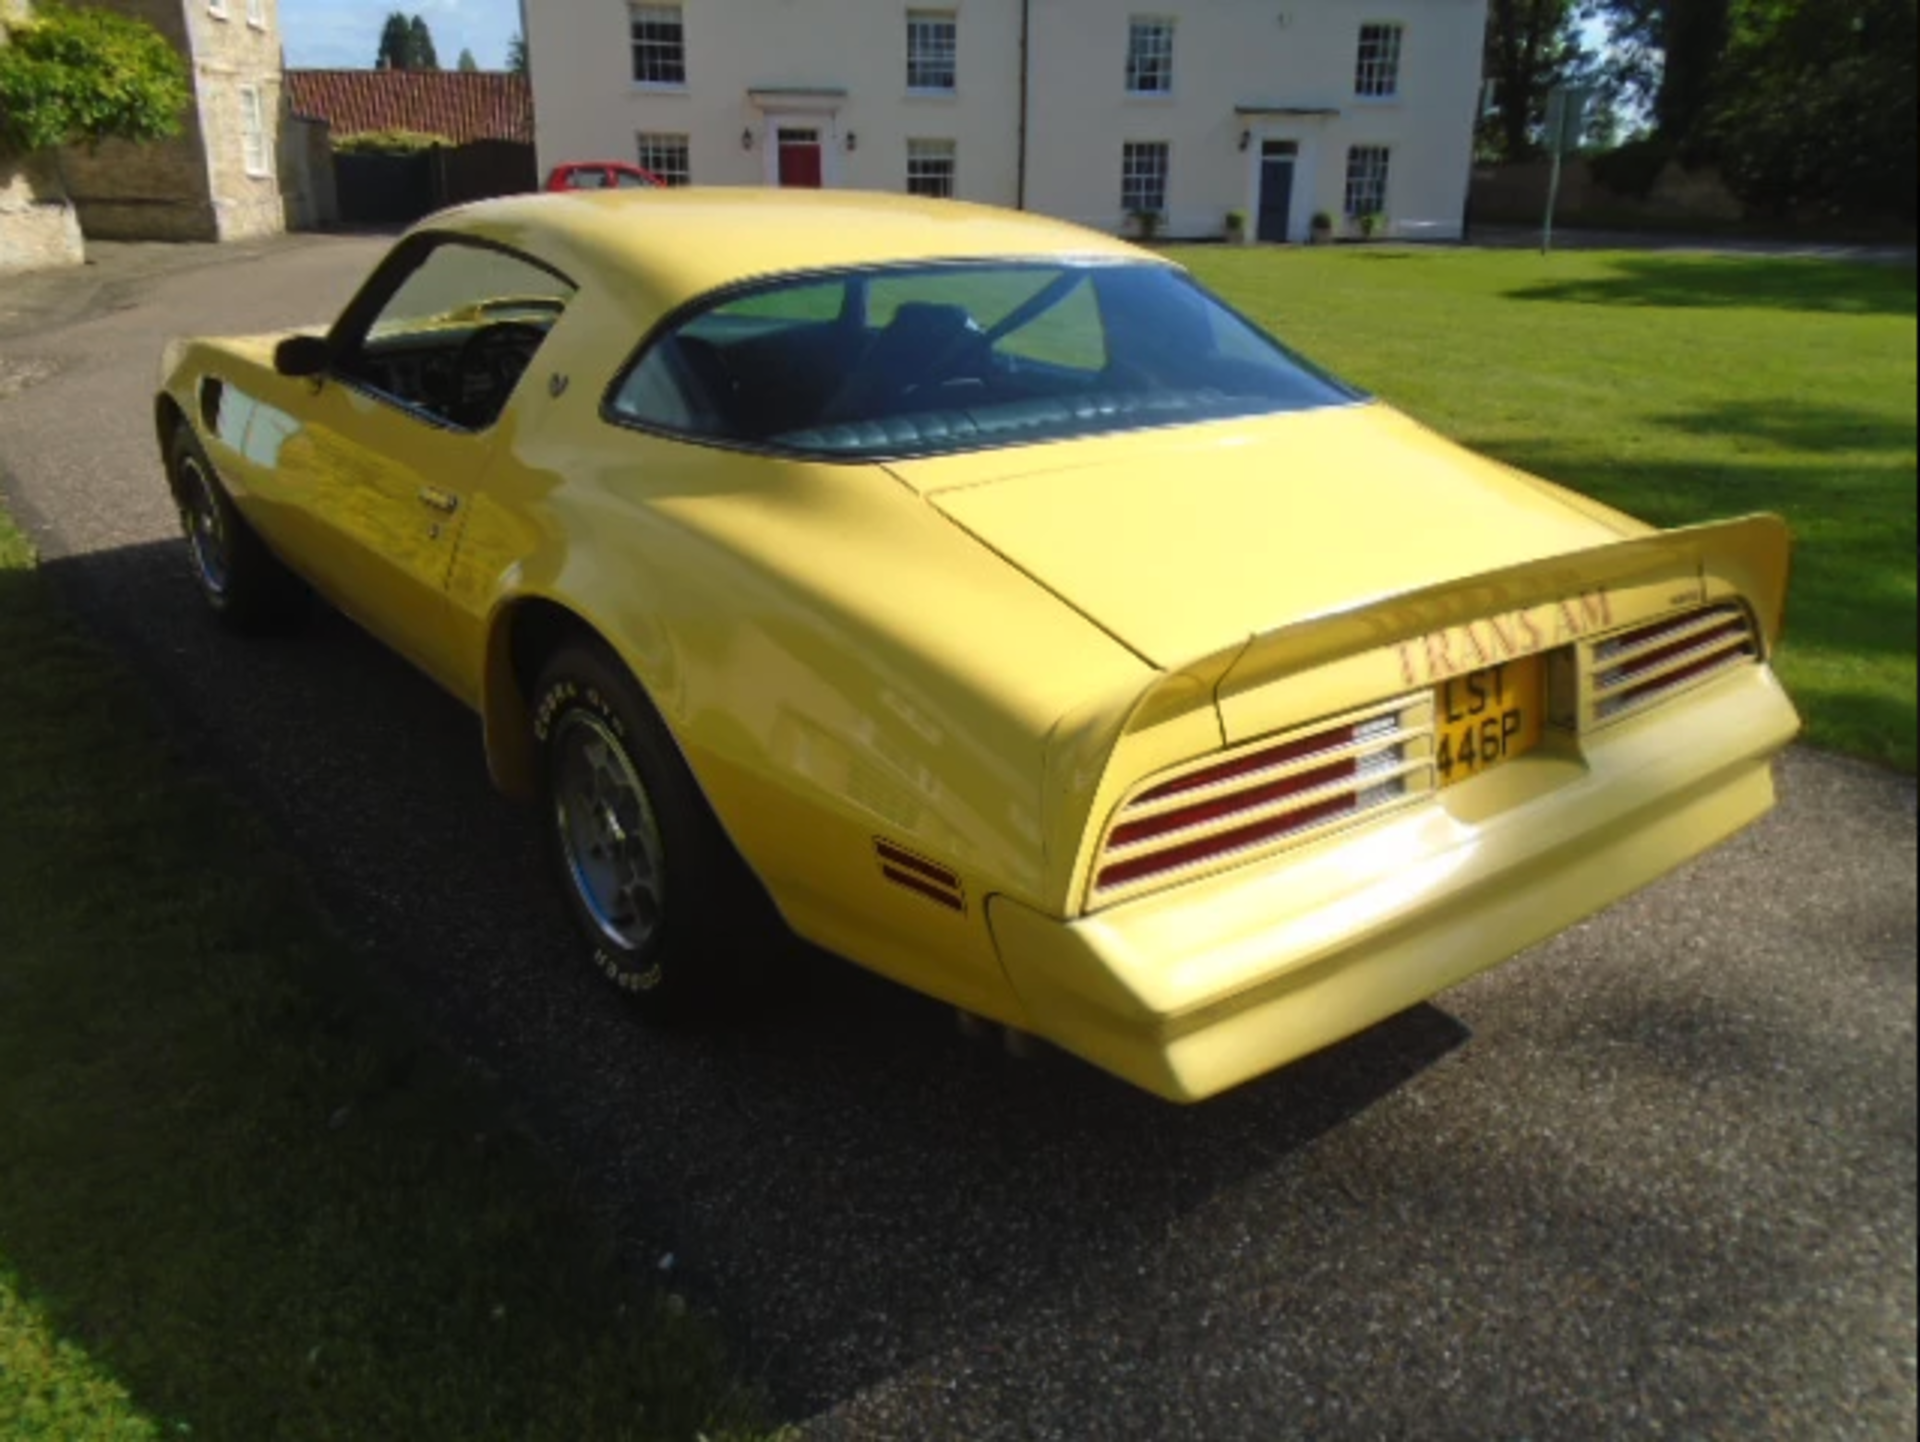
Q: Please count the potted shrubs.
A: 4